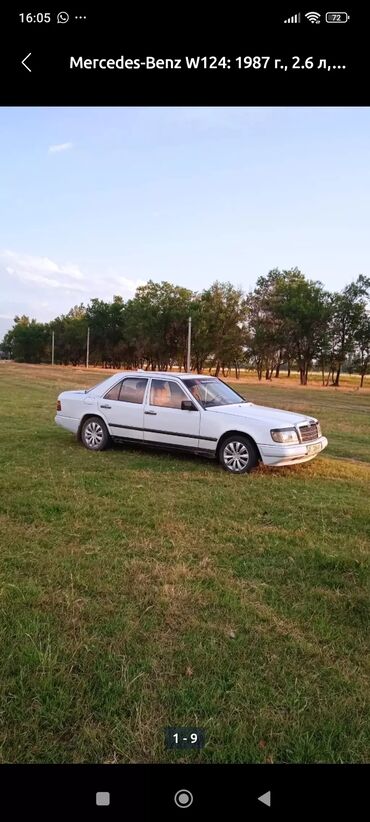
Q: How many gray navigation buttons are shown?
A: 3